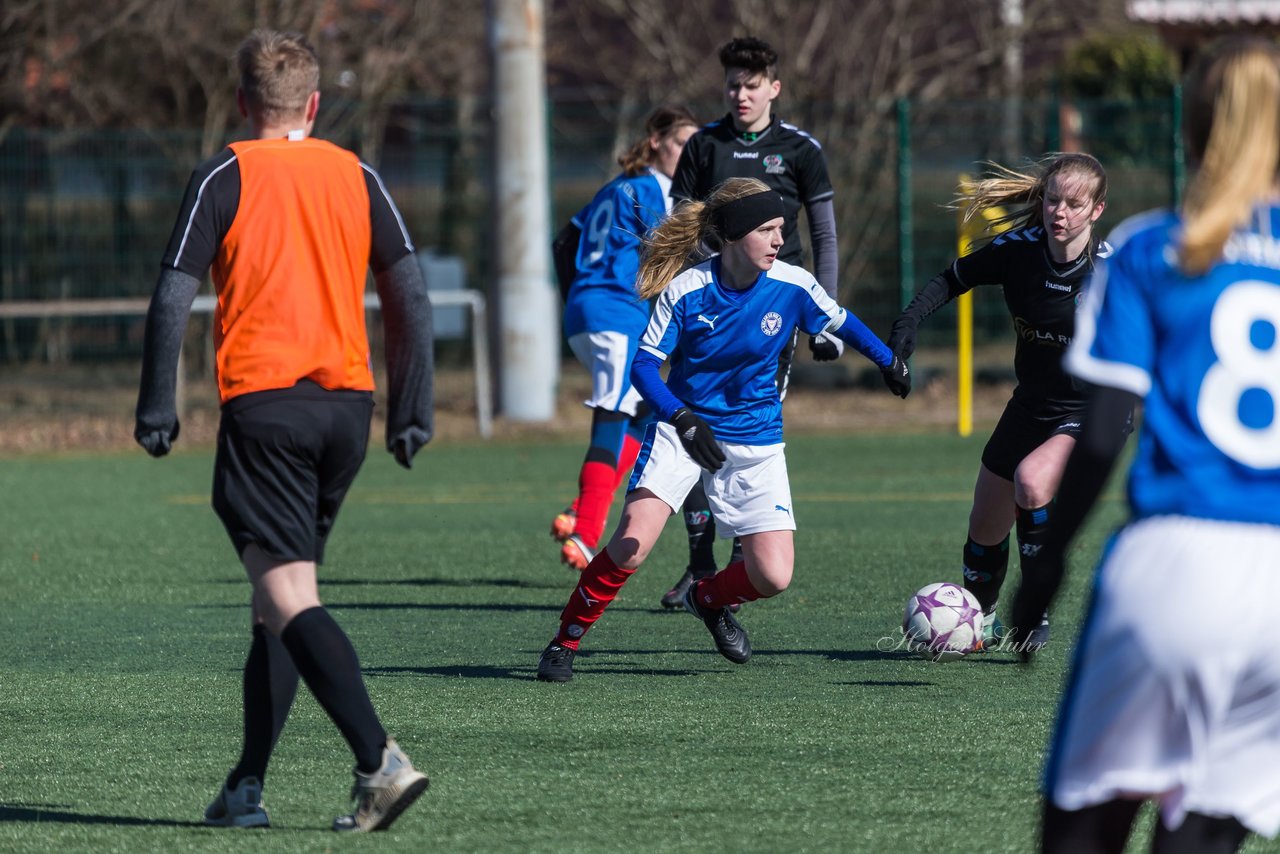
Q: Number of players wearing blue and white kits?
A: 3